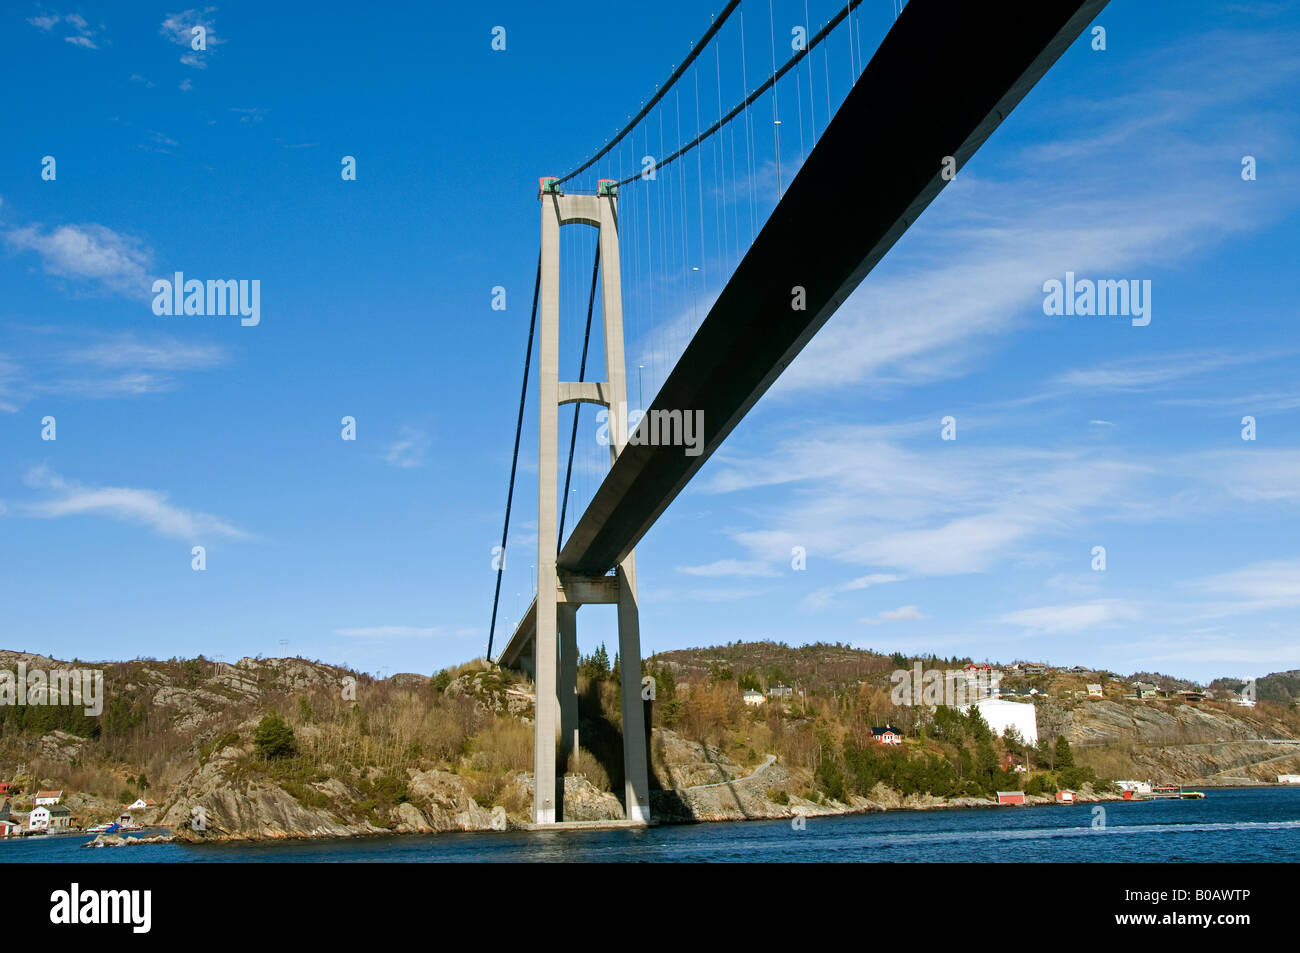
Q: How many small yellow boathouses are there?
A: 0